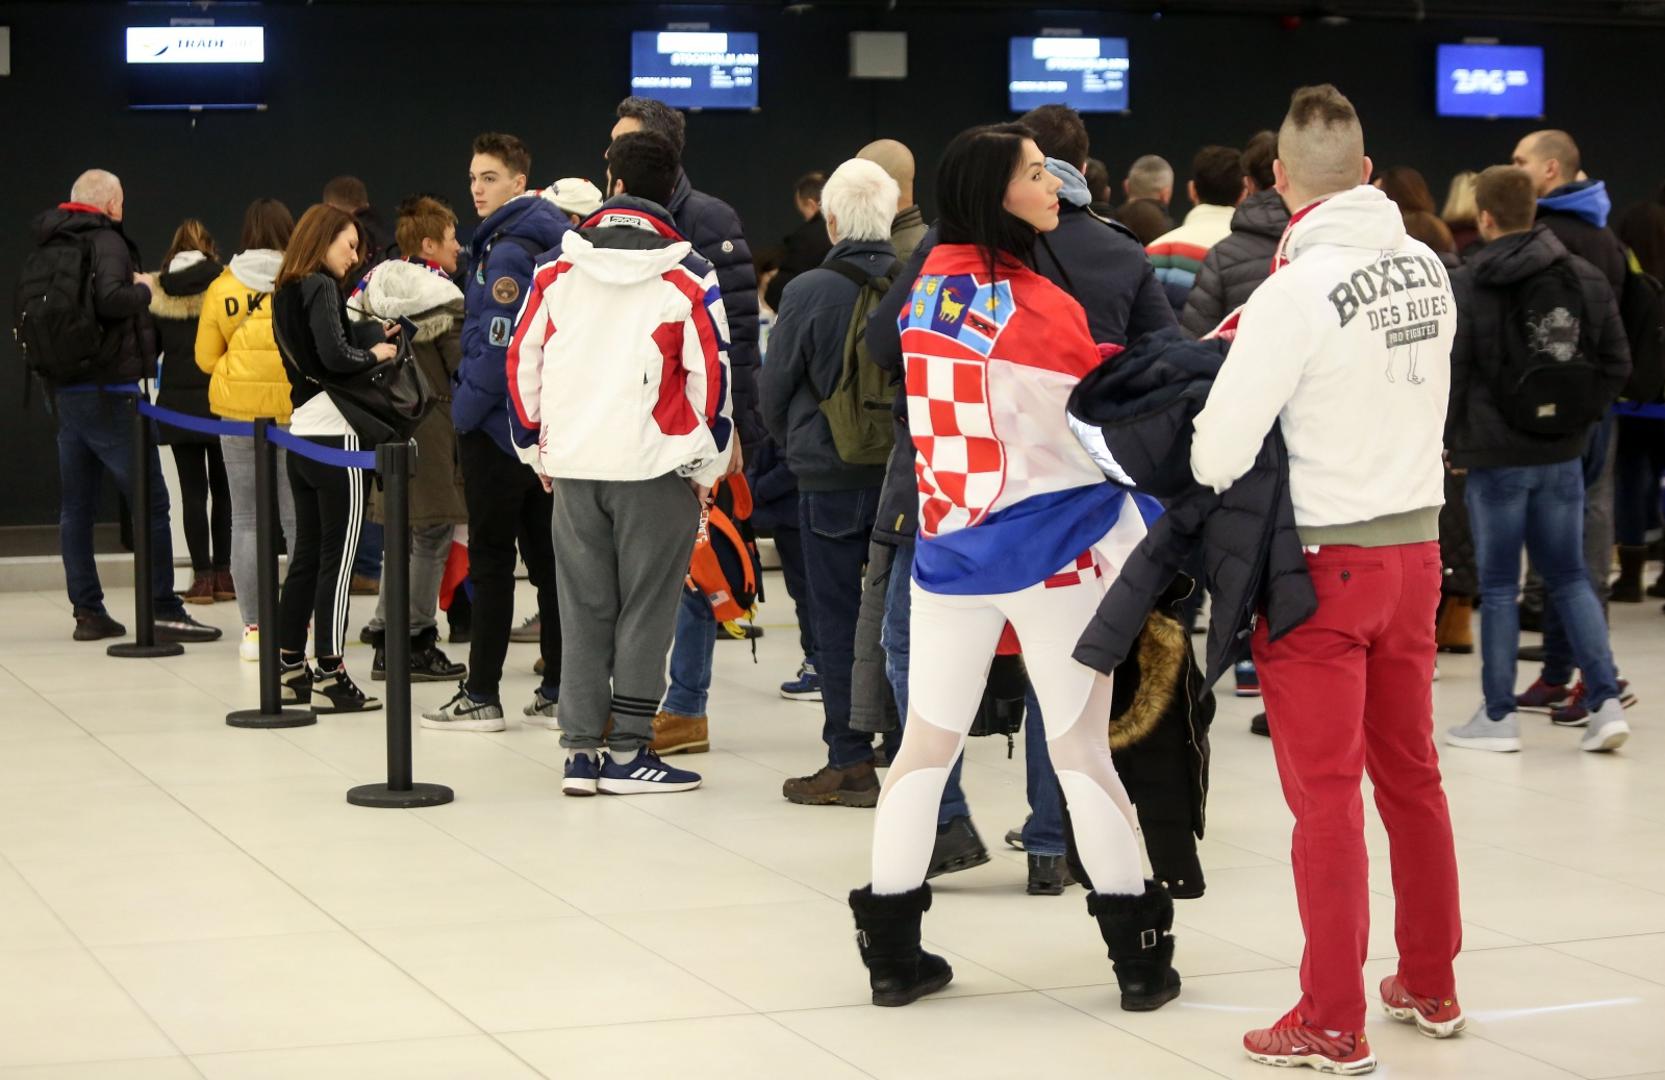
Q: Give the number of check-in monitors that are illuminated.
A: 4